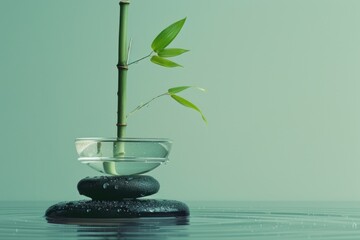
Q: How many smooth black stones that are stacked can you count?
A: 2